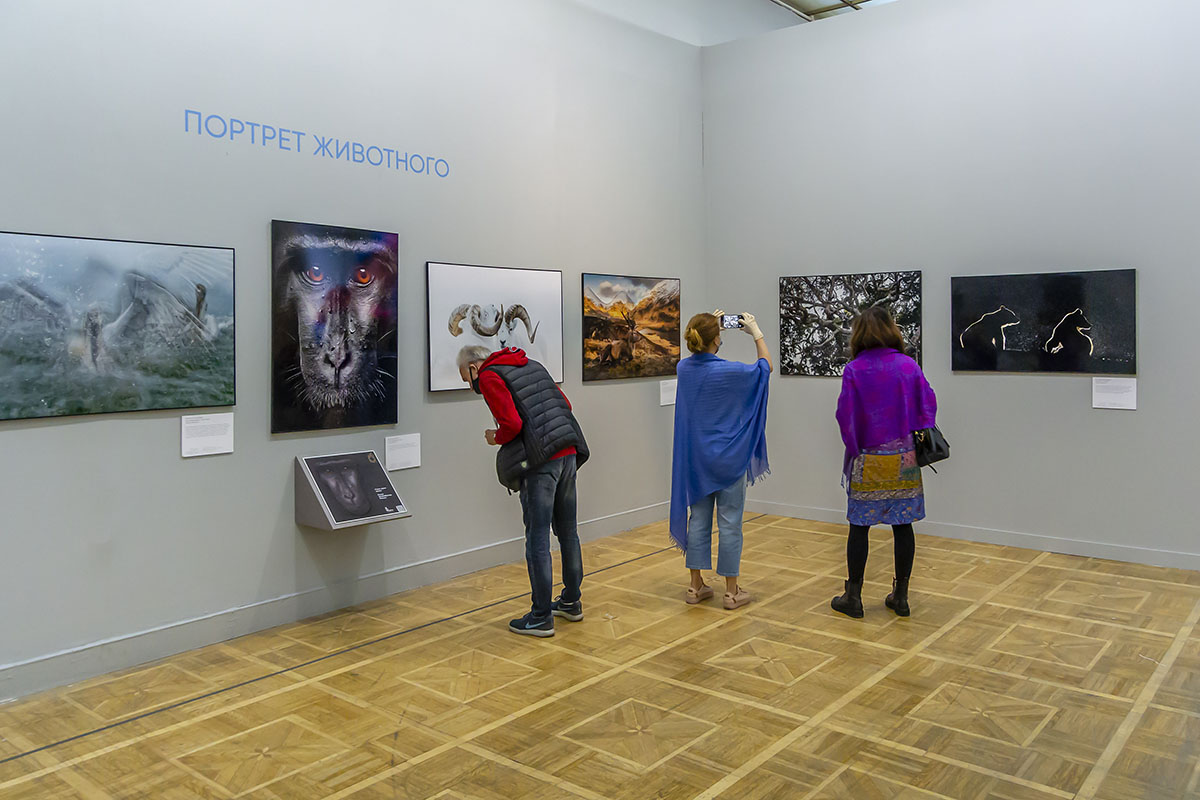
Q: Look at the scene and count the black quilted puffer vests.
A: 1